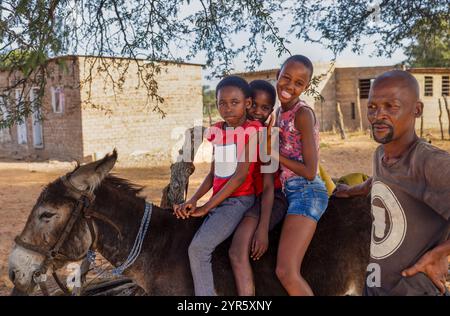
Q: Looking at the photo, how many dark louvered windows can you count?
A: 3